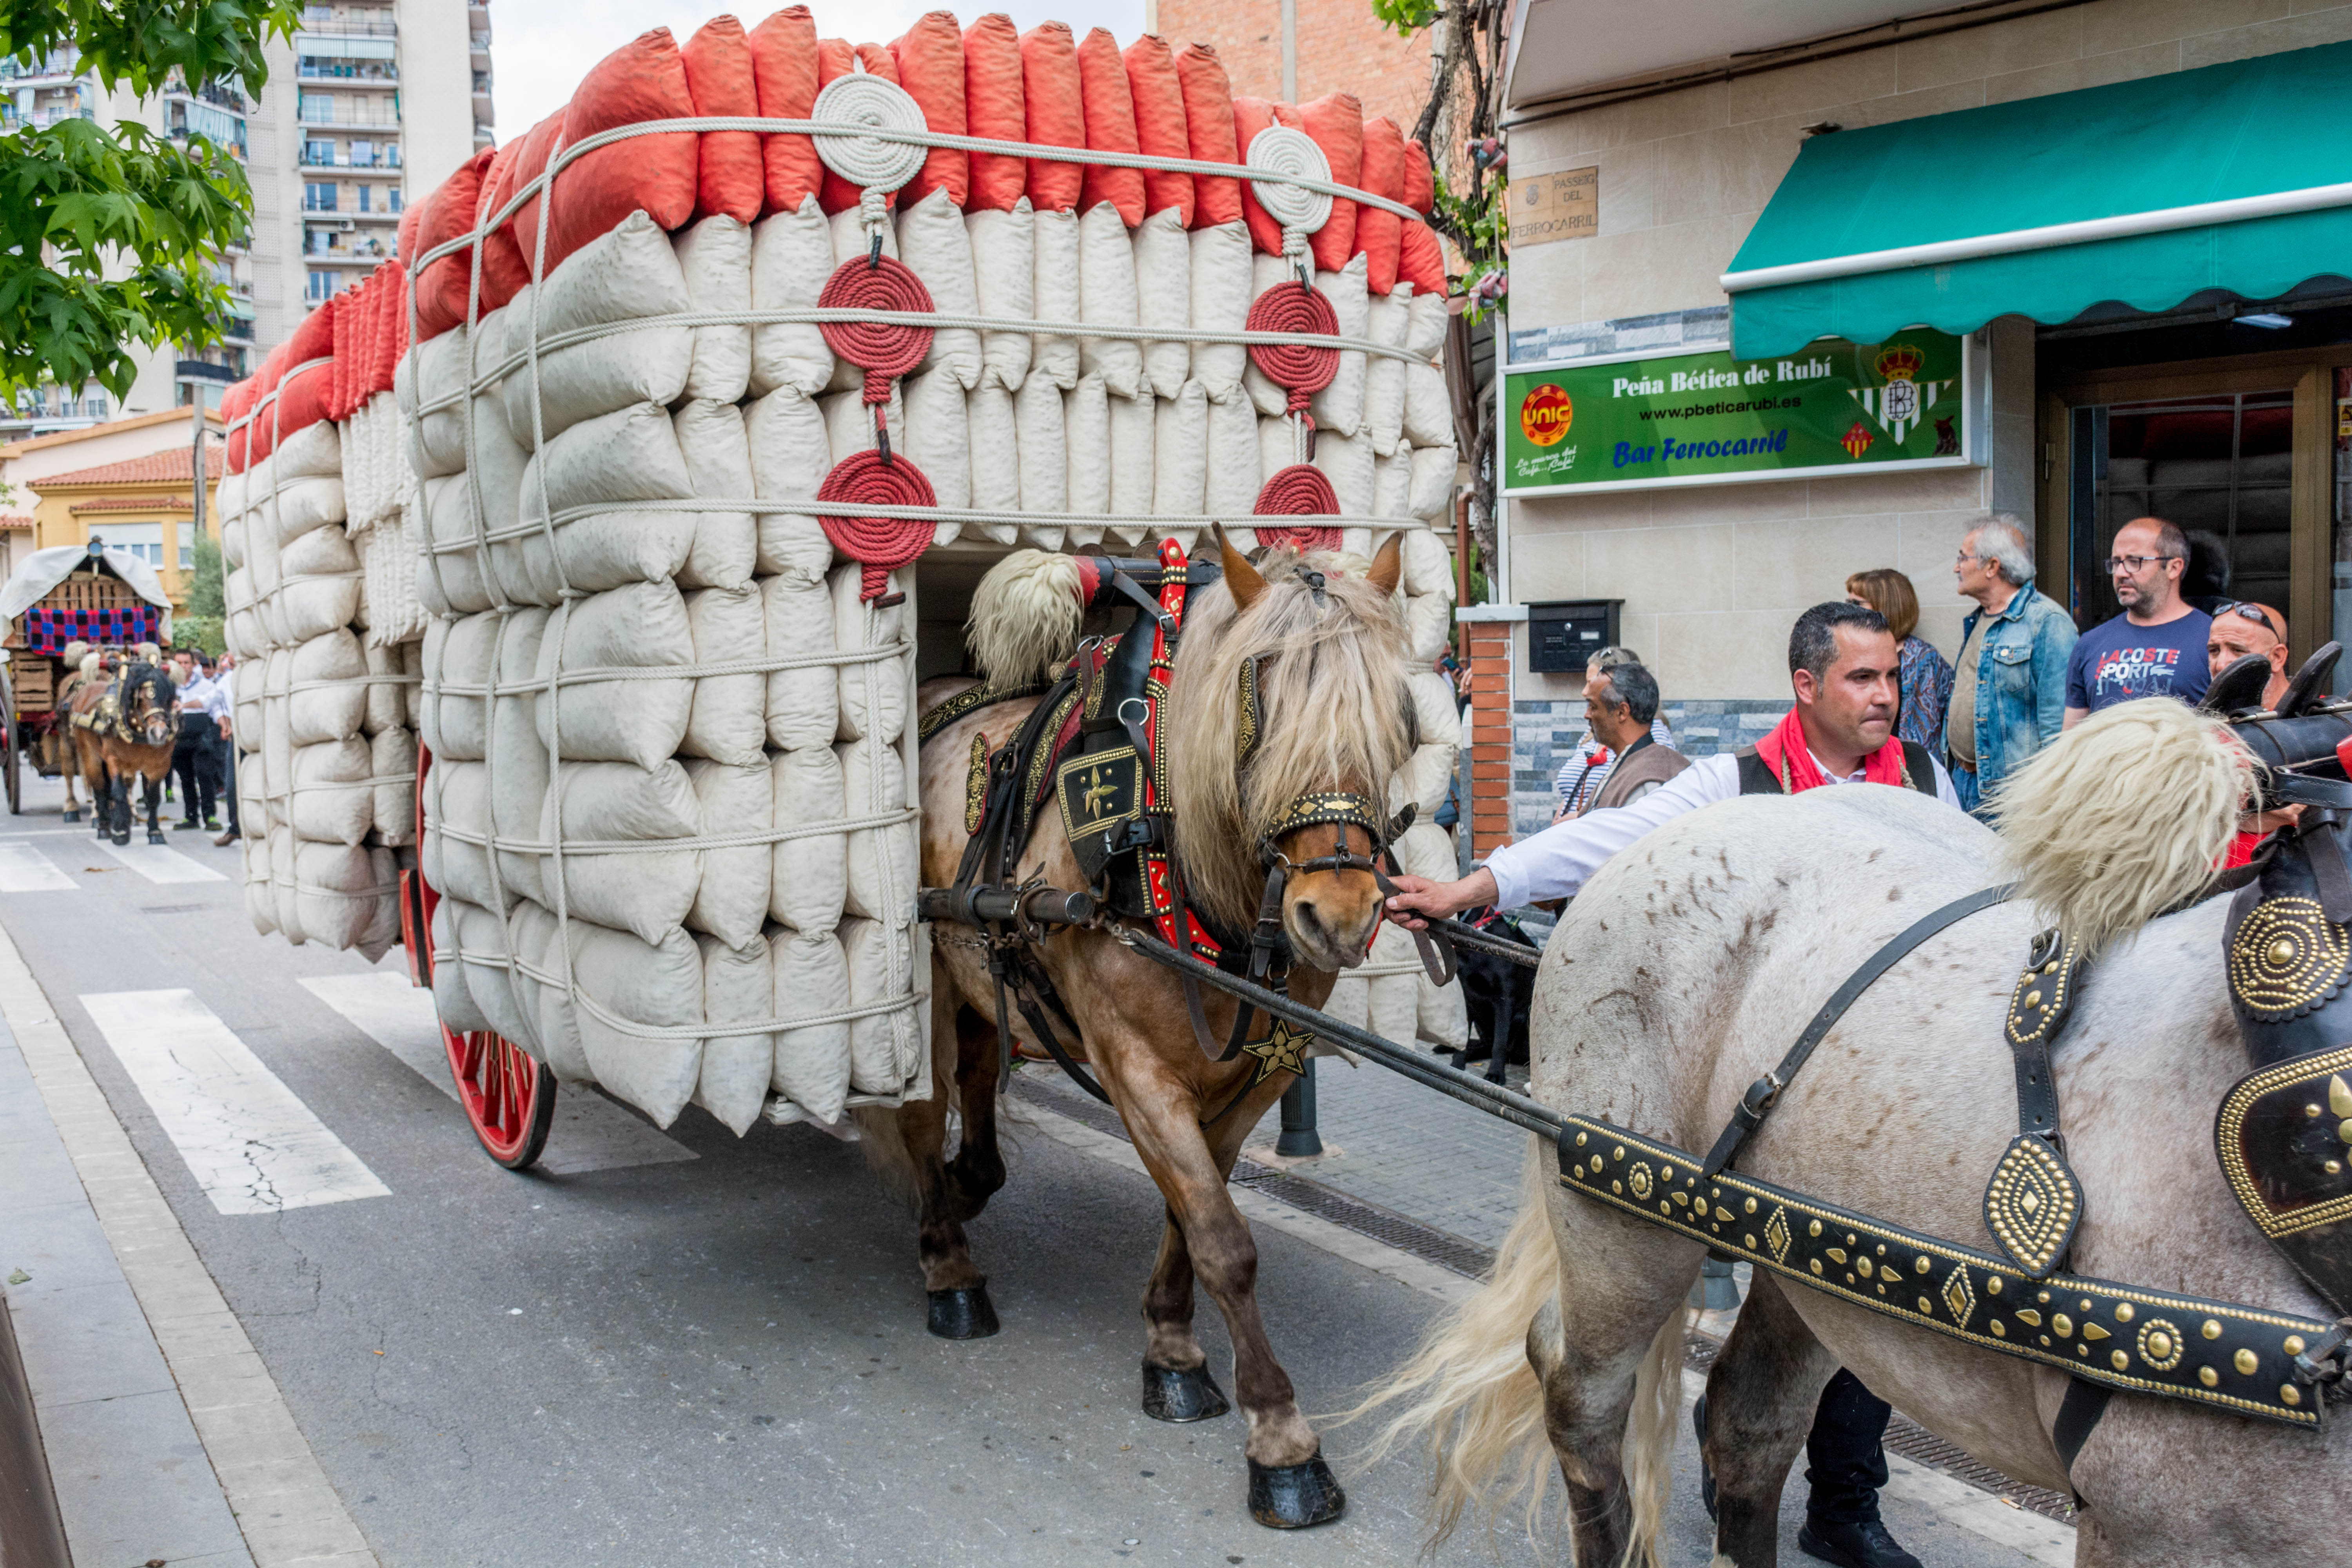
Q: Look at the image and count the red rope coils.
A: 4